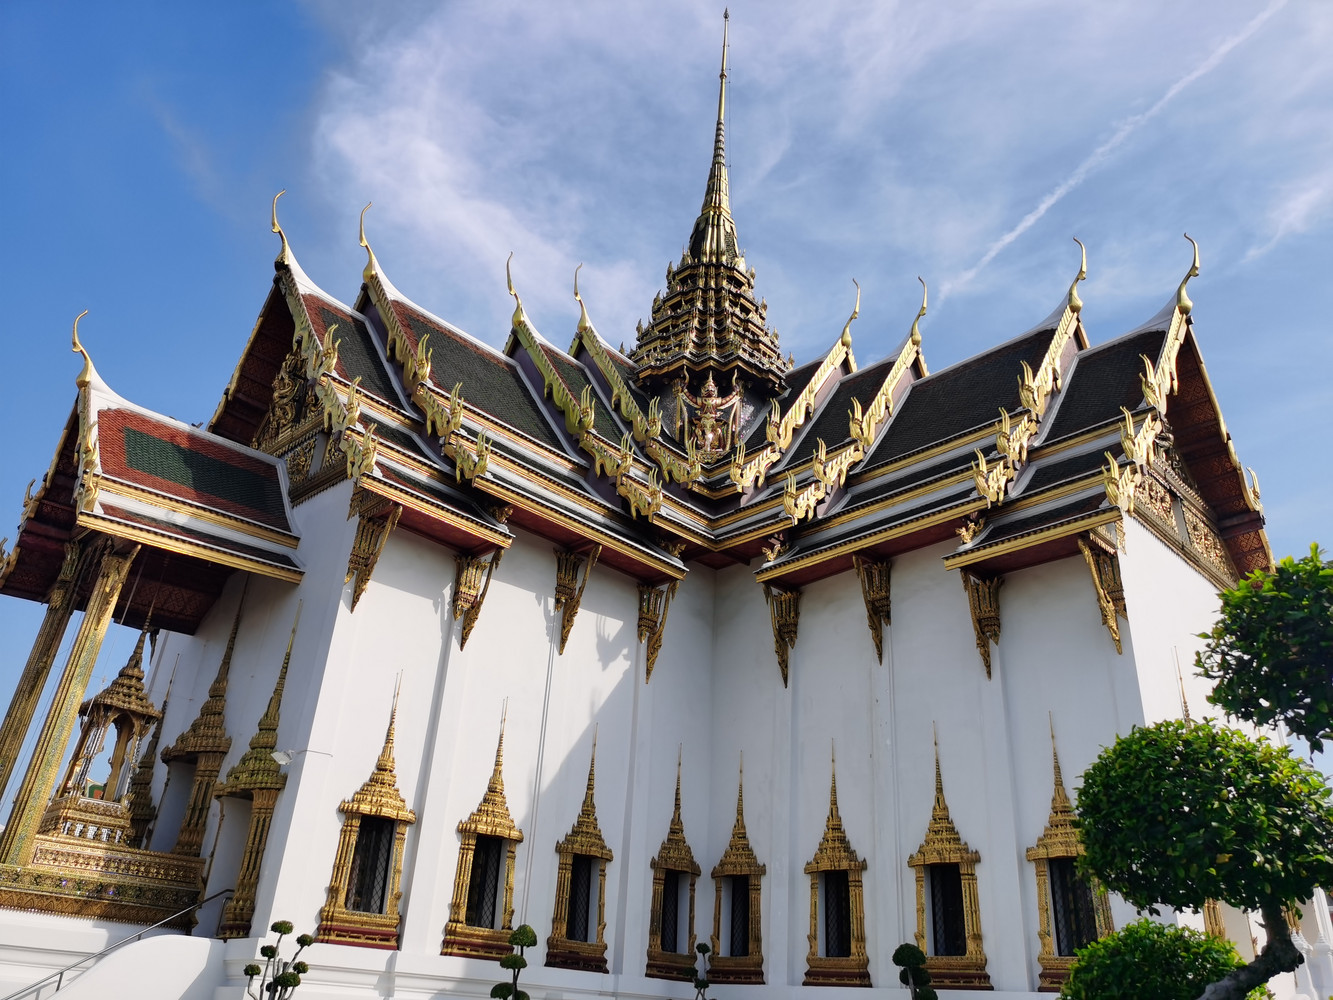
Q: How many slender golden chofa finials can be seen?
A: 9